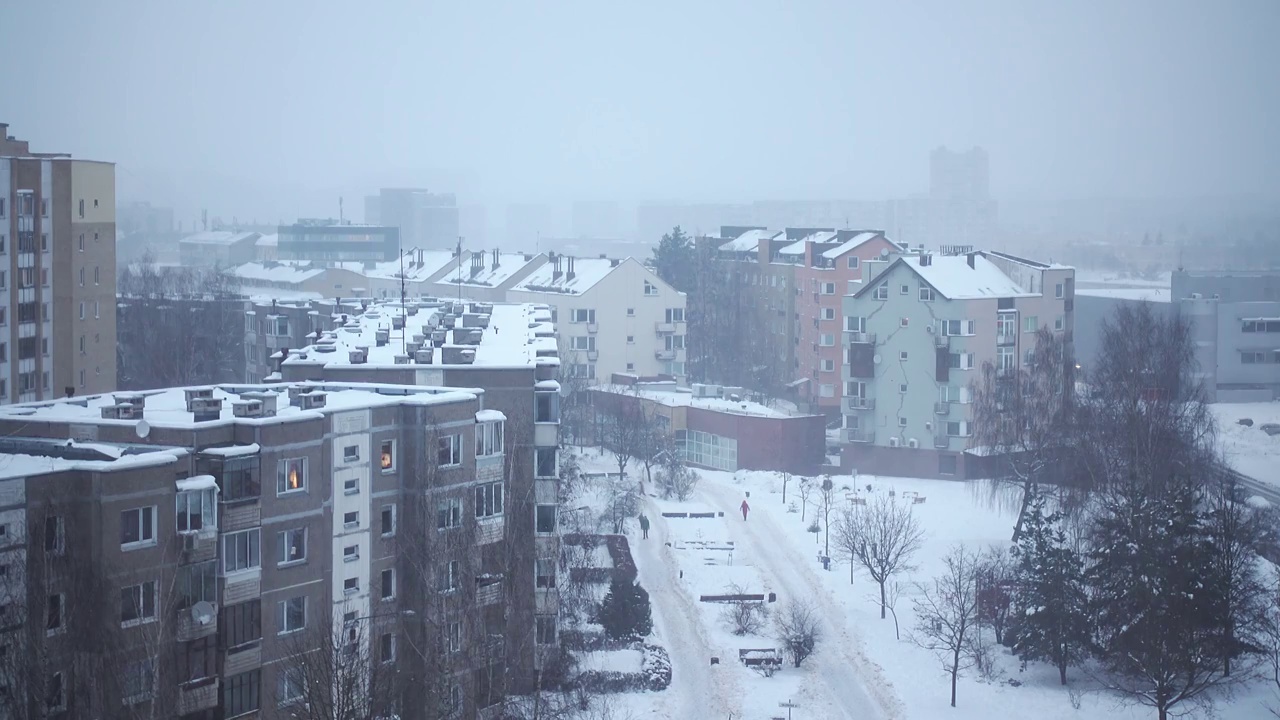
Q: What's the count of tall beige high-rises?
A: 1